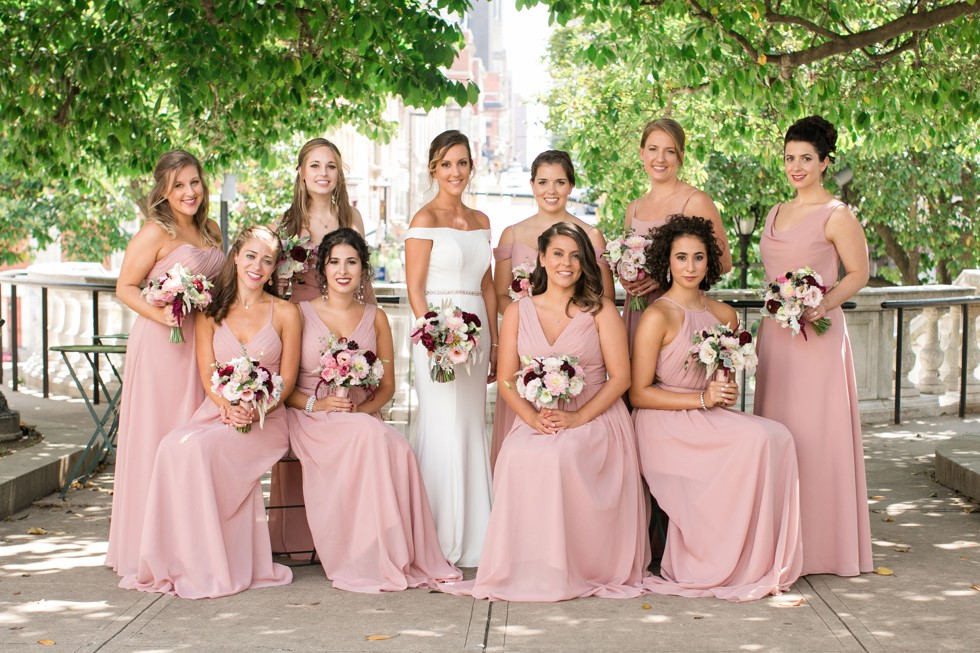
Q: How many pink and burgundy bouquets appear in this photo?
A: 10